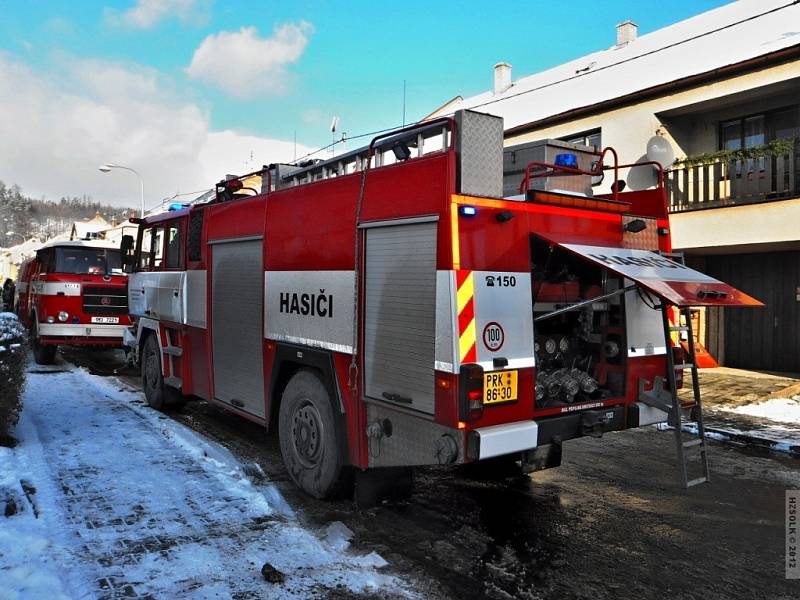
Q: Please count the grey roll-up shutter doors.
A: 2